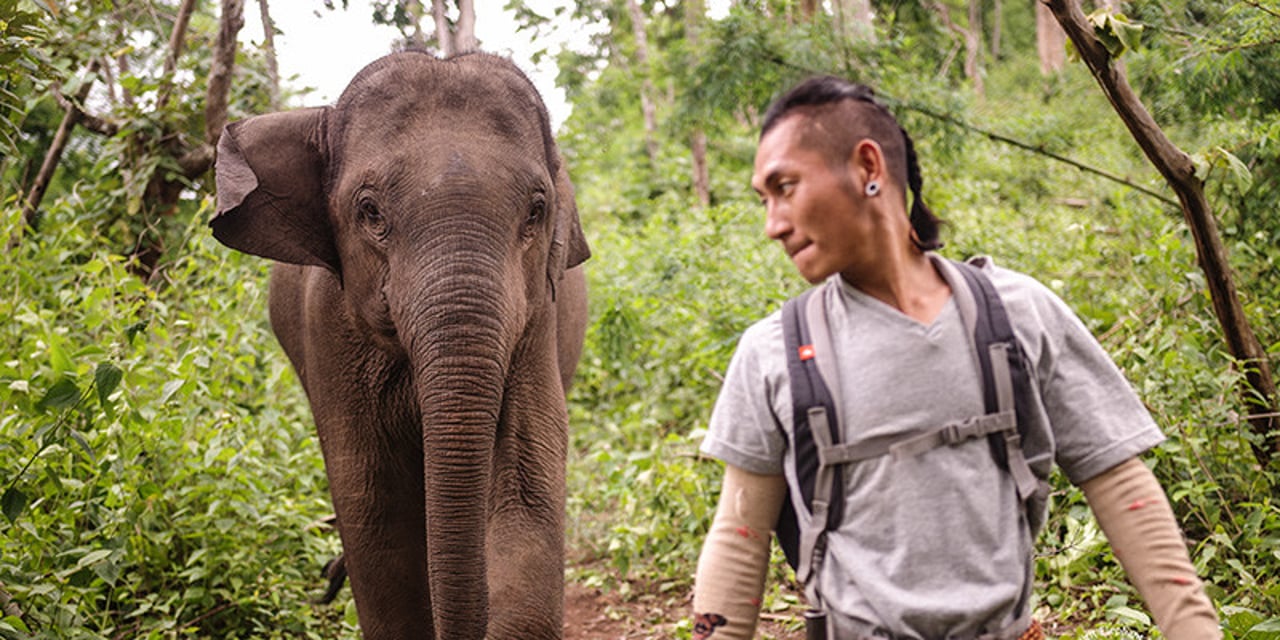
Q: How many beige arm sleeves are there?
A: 2